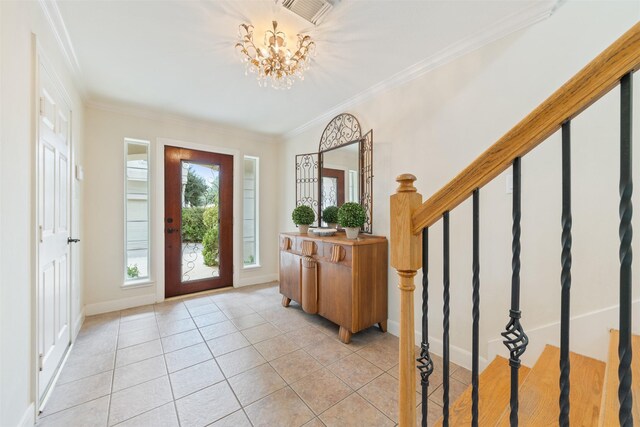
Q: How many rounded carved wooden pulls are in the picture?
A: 3